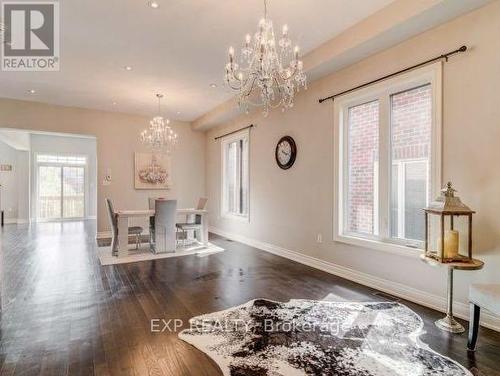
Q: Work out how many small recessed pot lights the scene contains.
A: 6